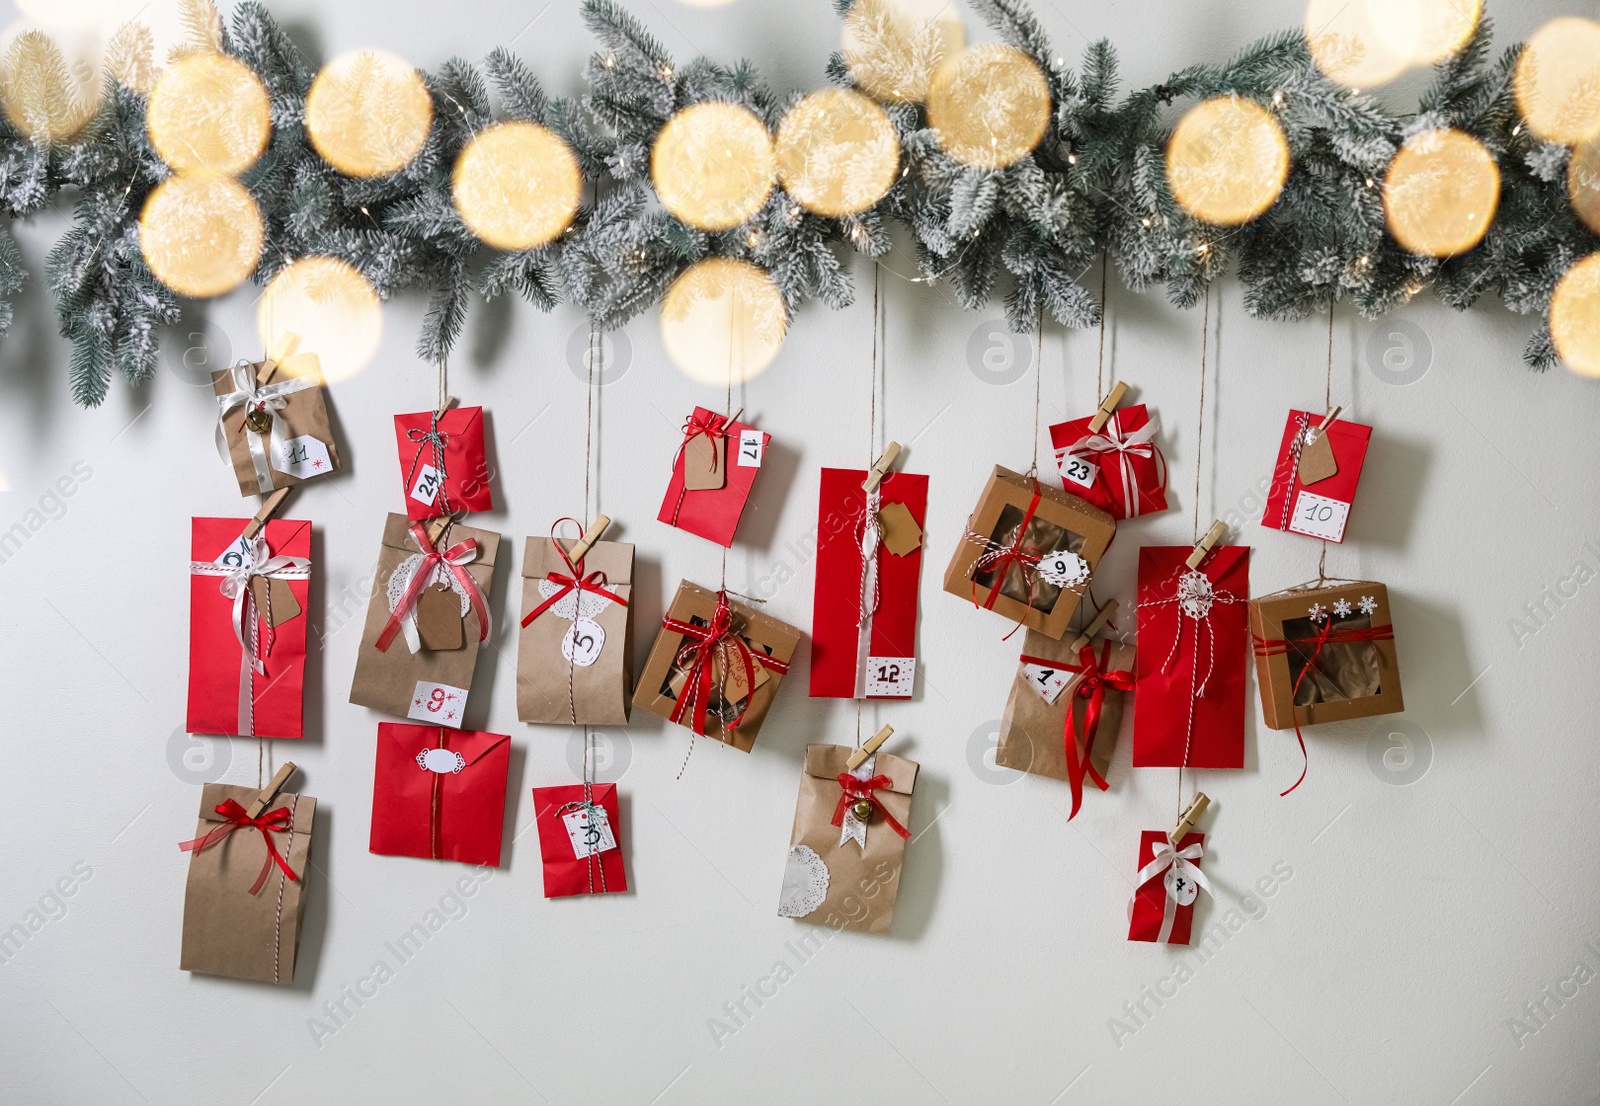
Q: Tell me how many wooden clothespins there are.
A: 14